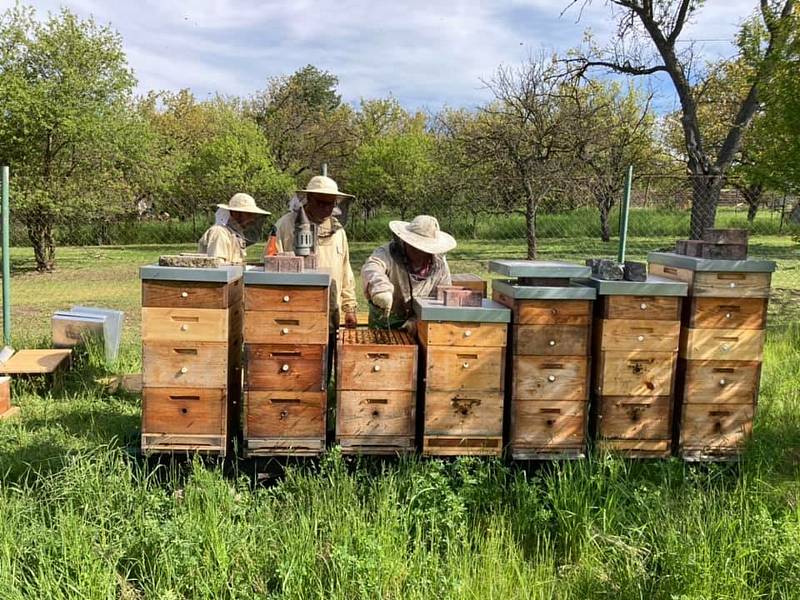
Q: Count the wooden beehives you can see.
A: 7